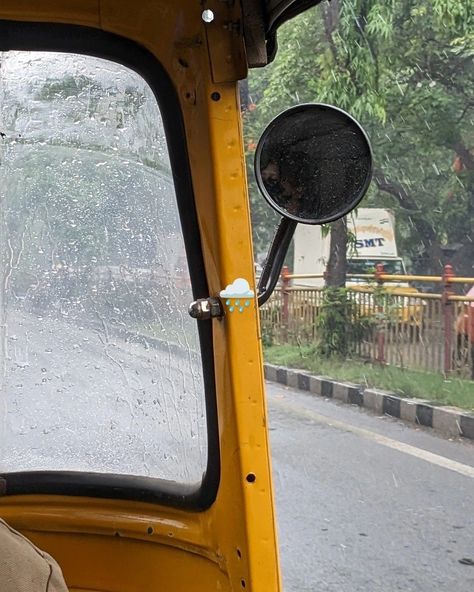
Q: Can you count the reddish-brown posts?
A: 3